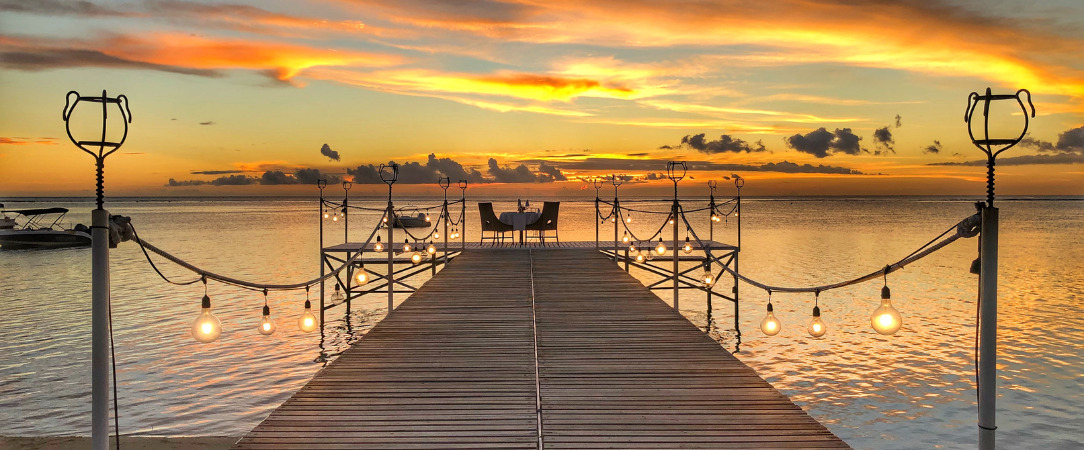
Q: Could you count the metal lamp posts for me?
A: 12